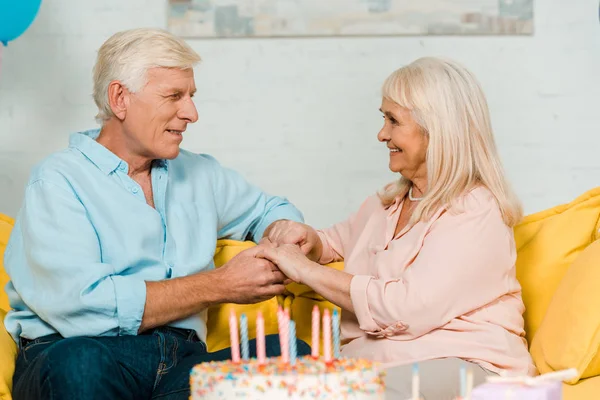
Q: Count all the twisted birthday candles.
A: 3